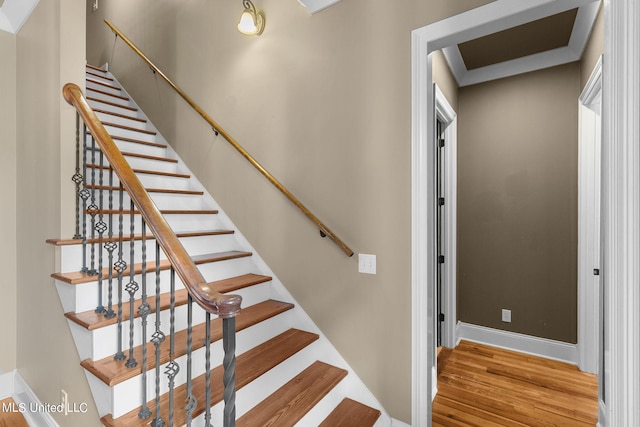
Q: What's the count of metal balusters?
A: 12